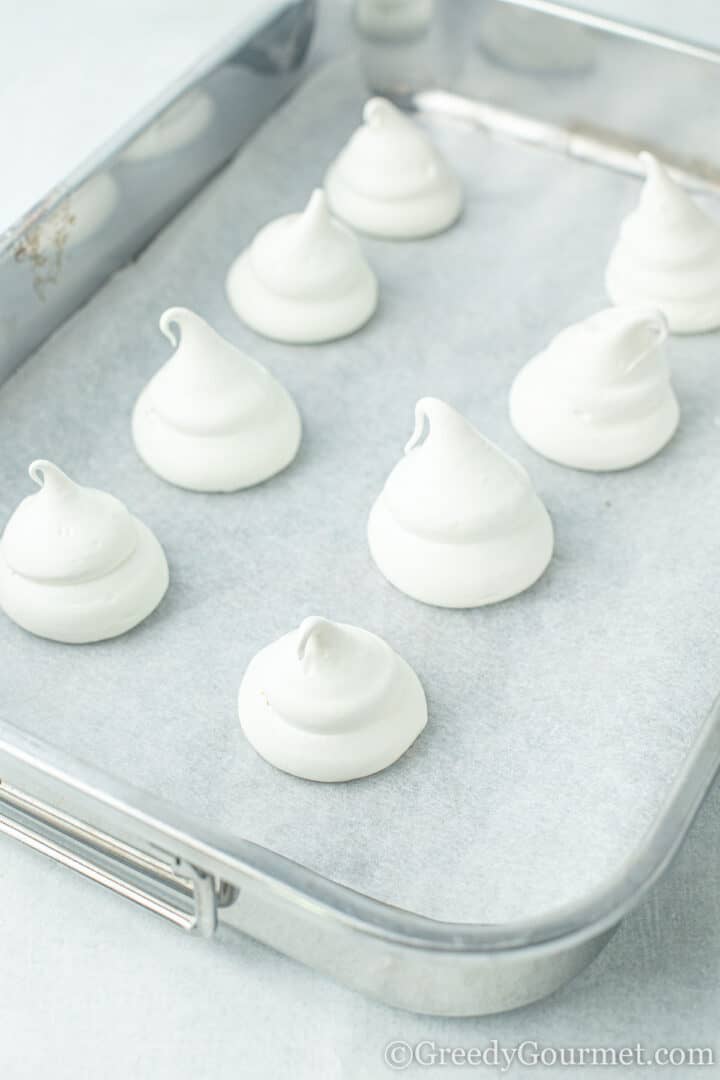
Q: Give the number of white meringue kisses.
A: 8